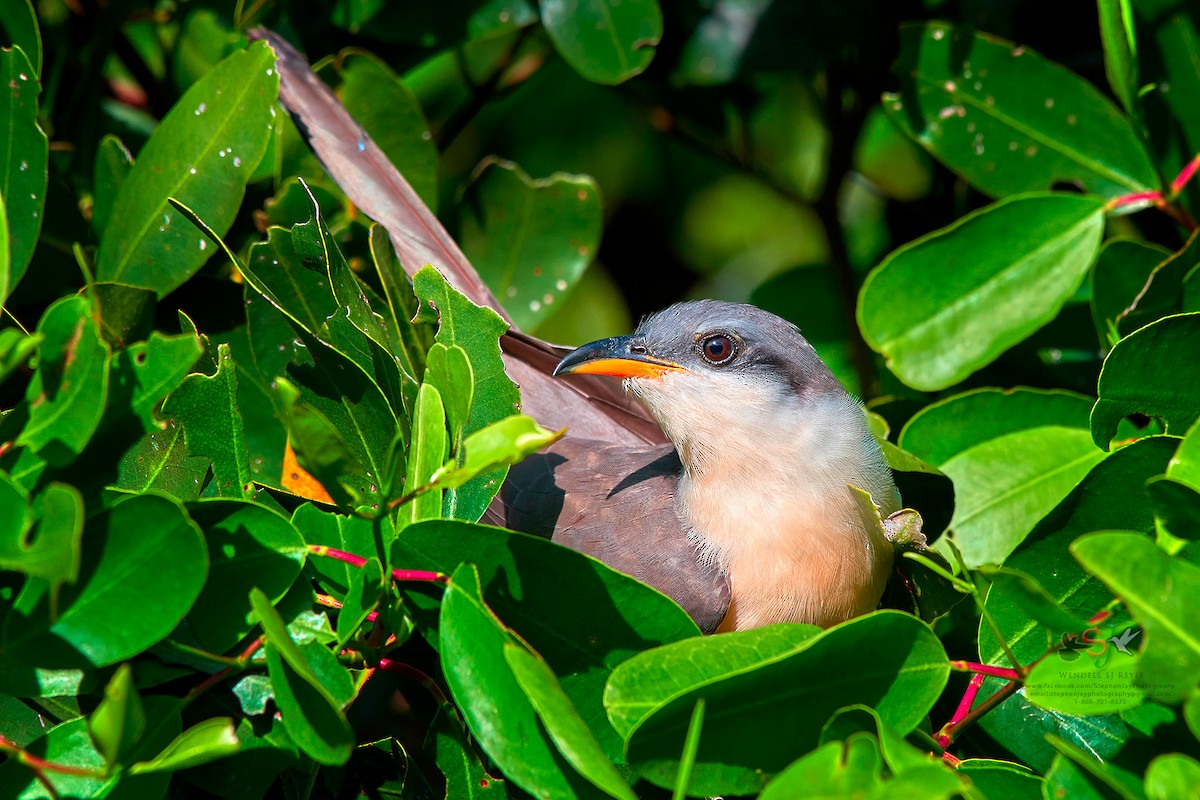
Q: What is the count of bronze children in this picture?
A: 0